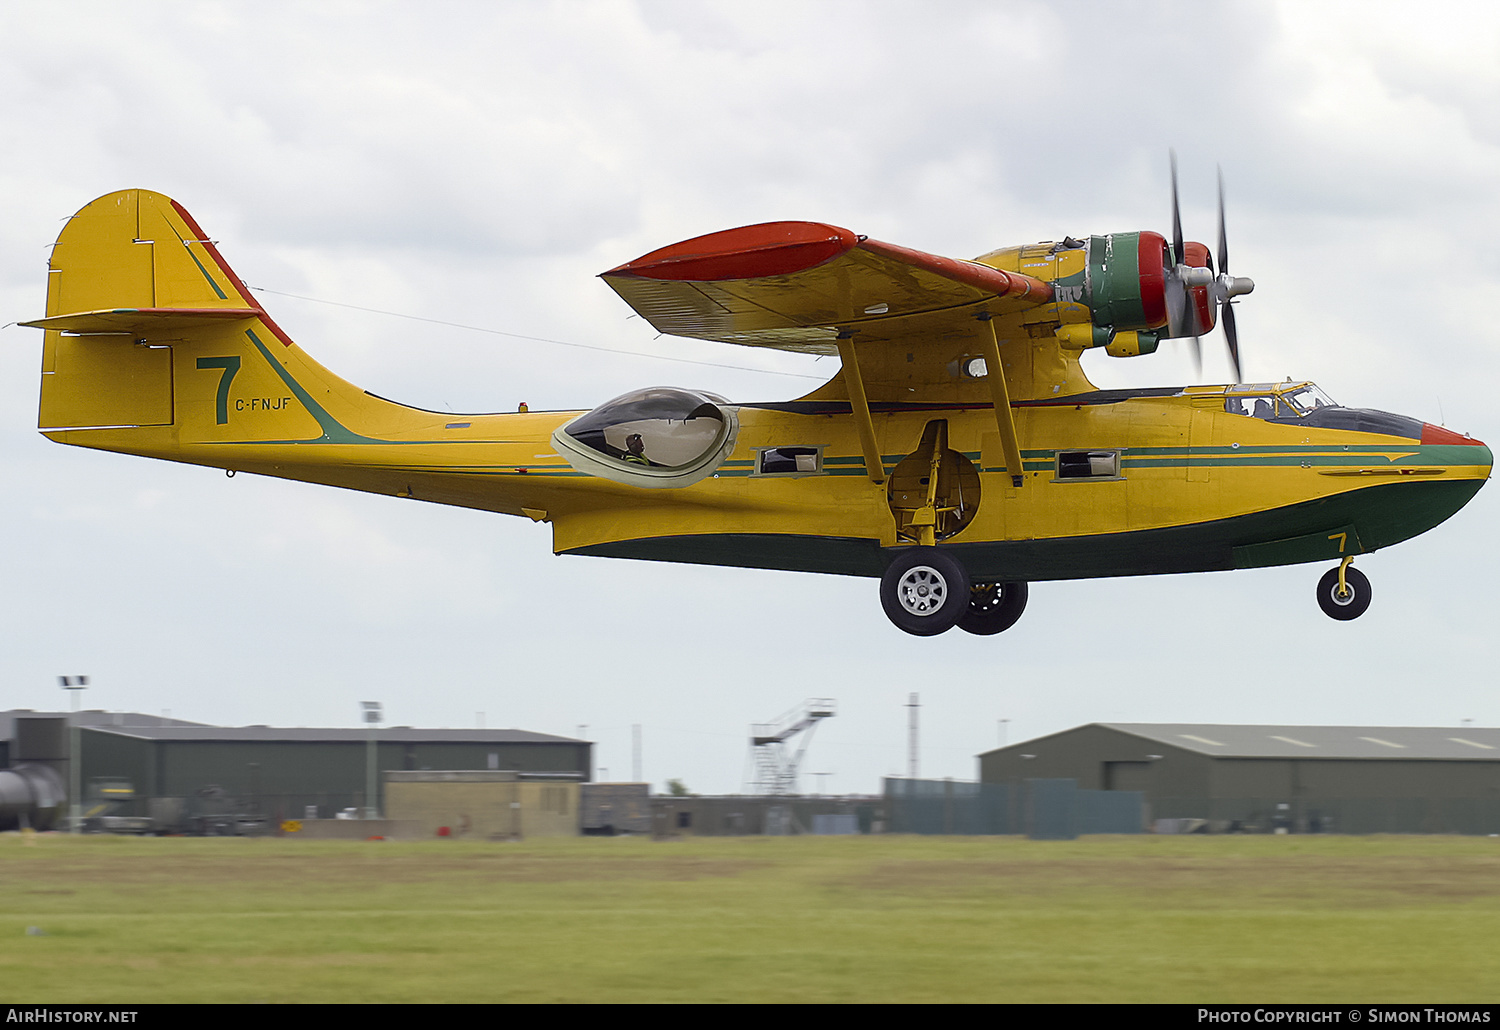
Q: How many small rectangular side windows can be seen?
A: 2